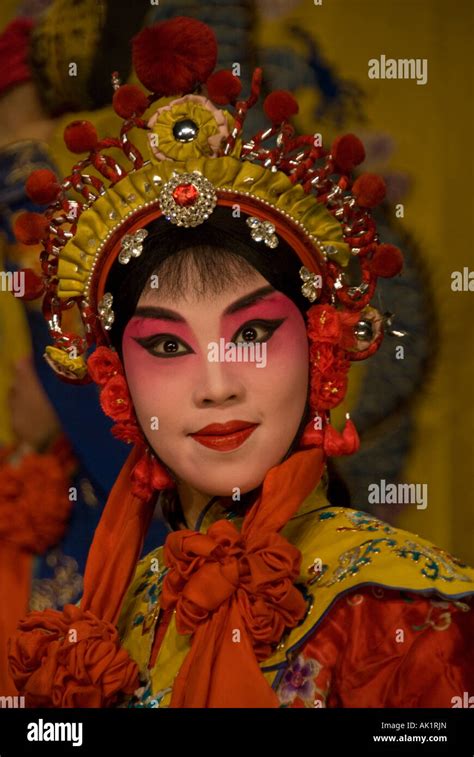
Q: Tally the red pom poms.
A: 11